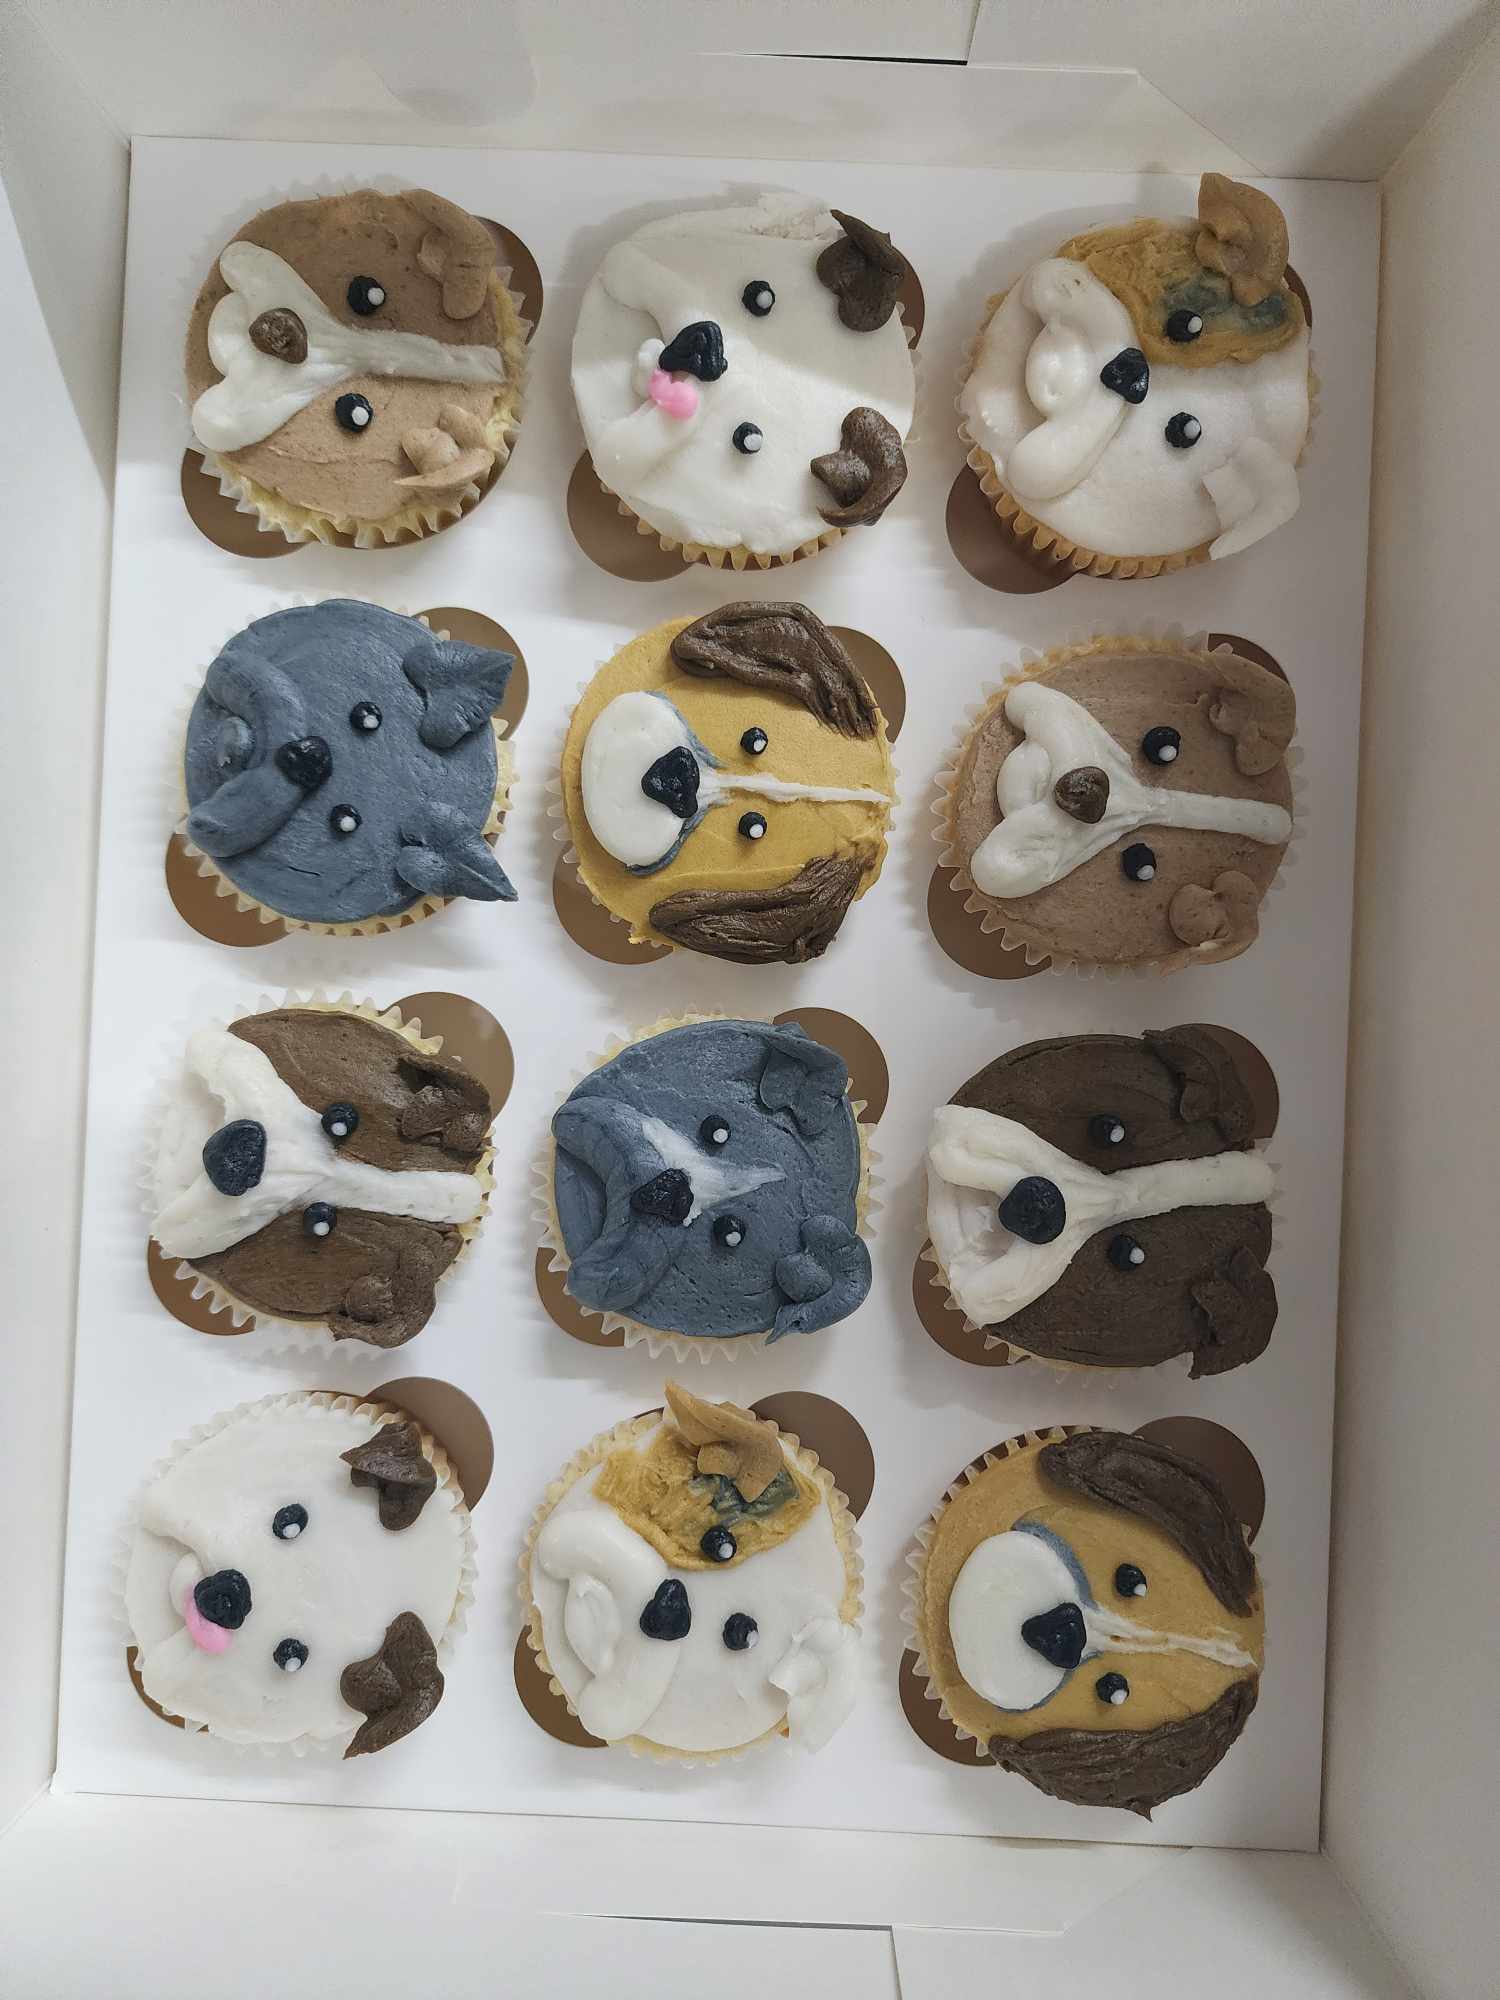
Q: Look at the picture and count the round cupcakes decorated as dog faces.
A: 12